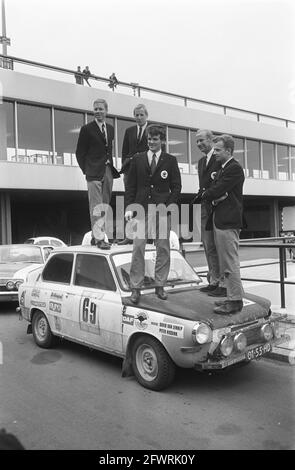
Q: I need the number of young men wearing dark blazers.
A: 5